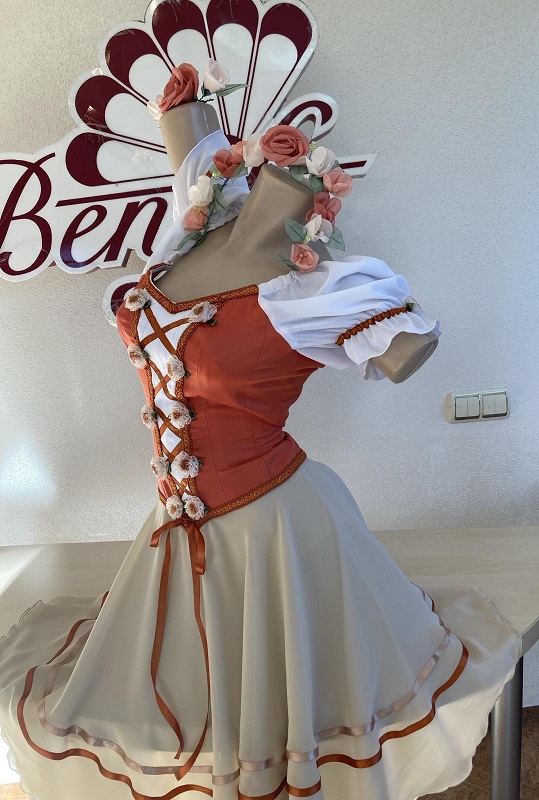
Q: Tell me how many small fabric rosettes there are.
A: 10